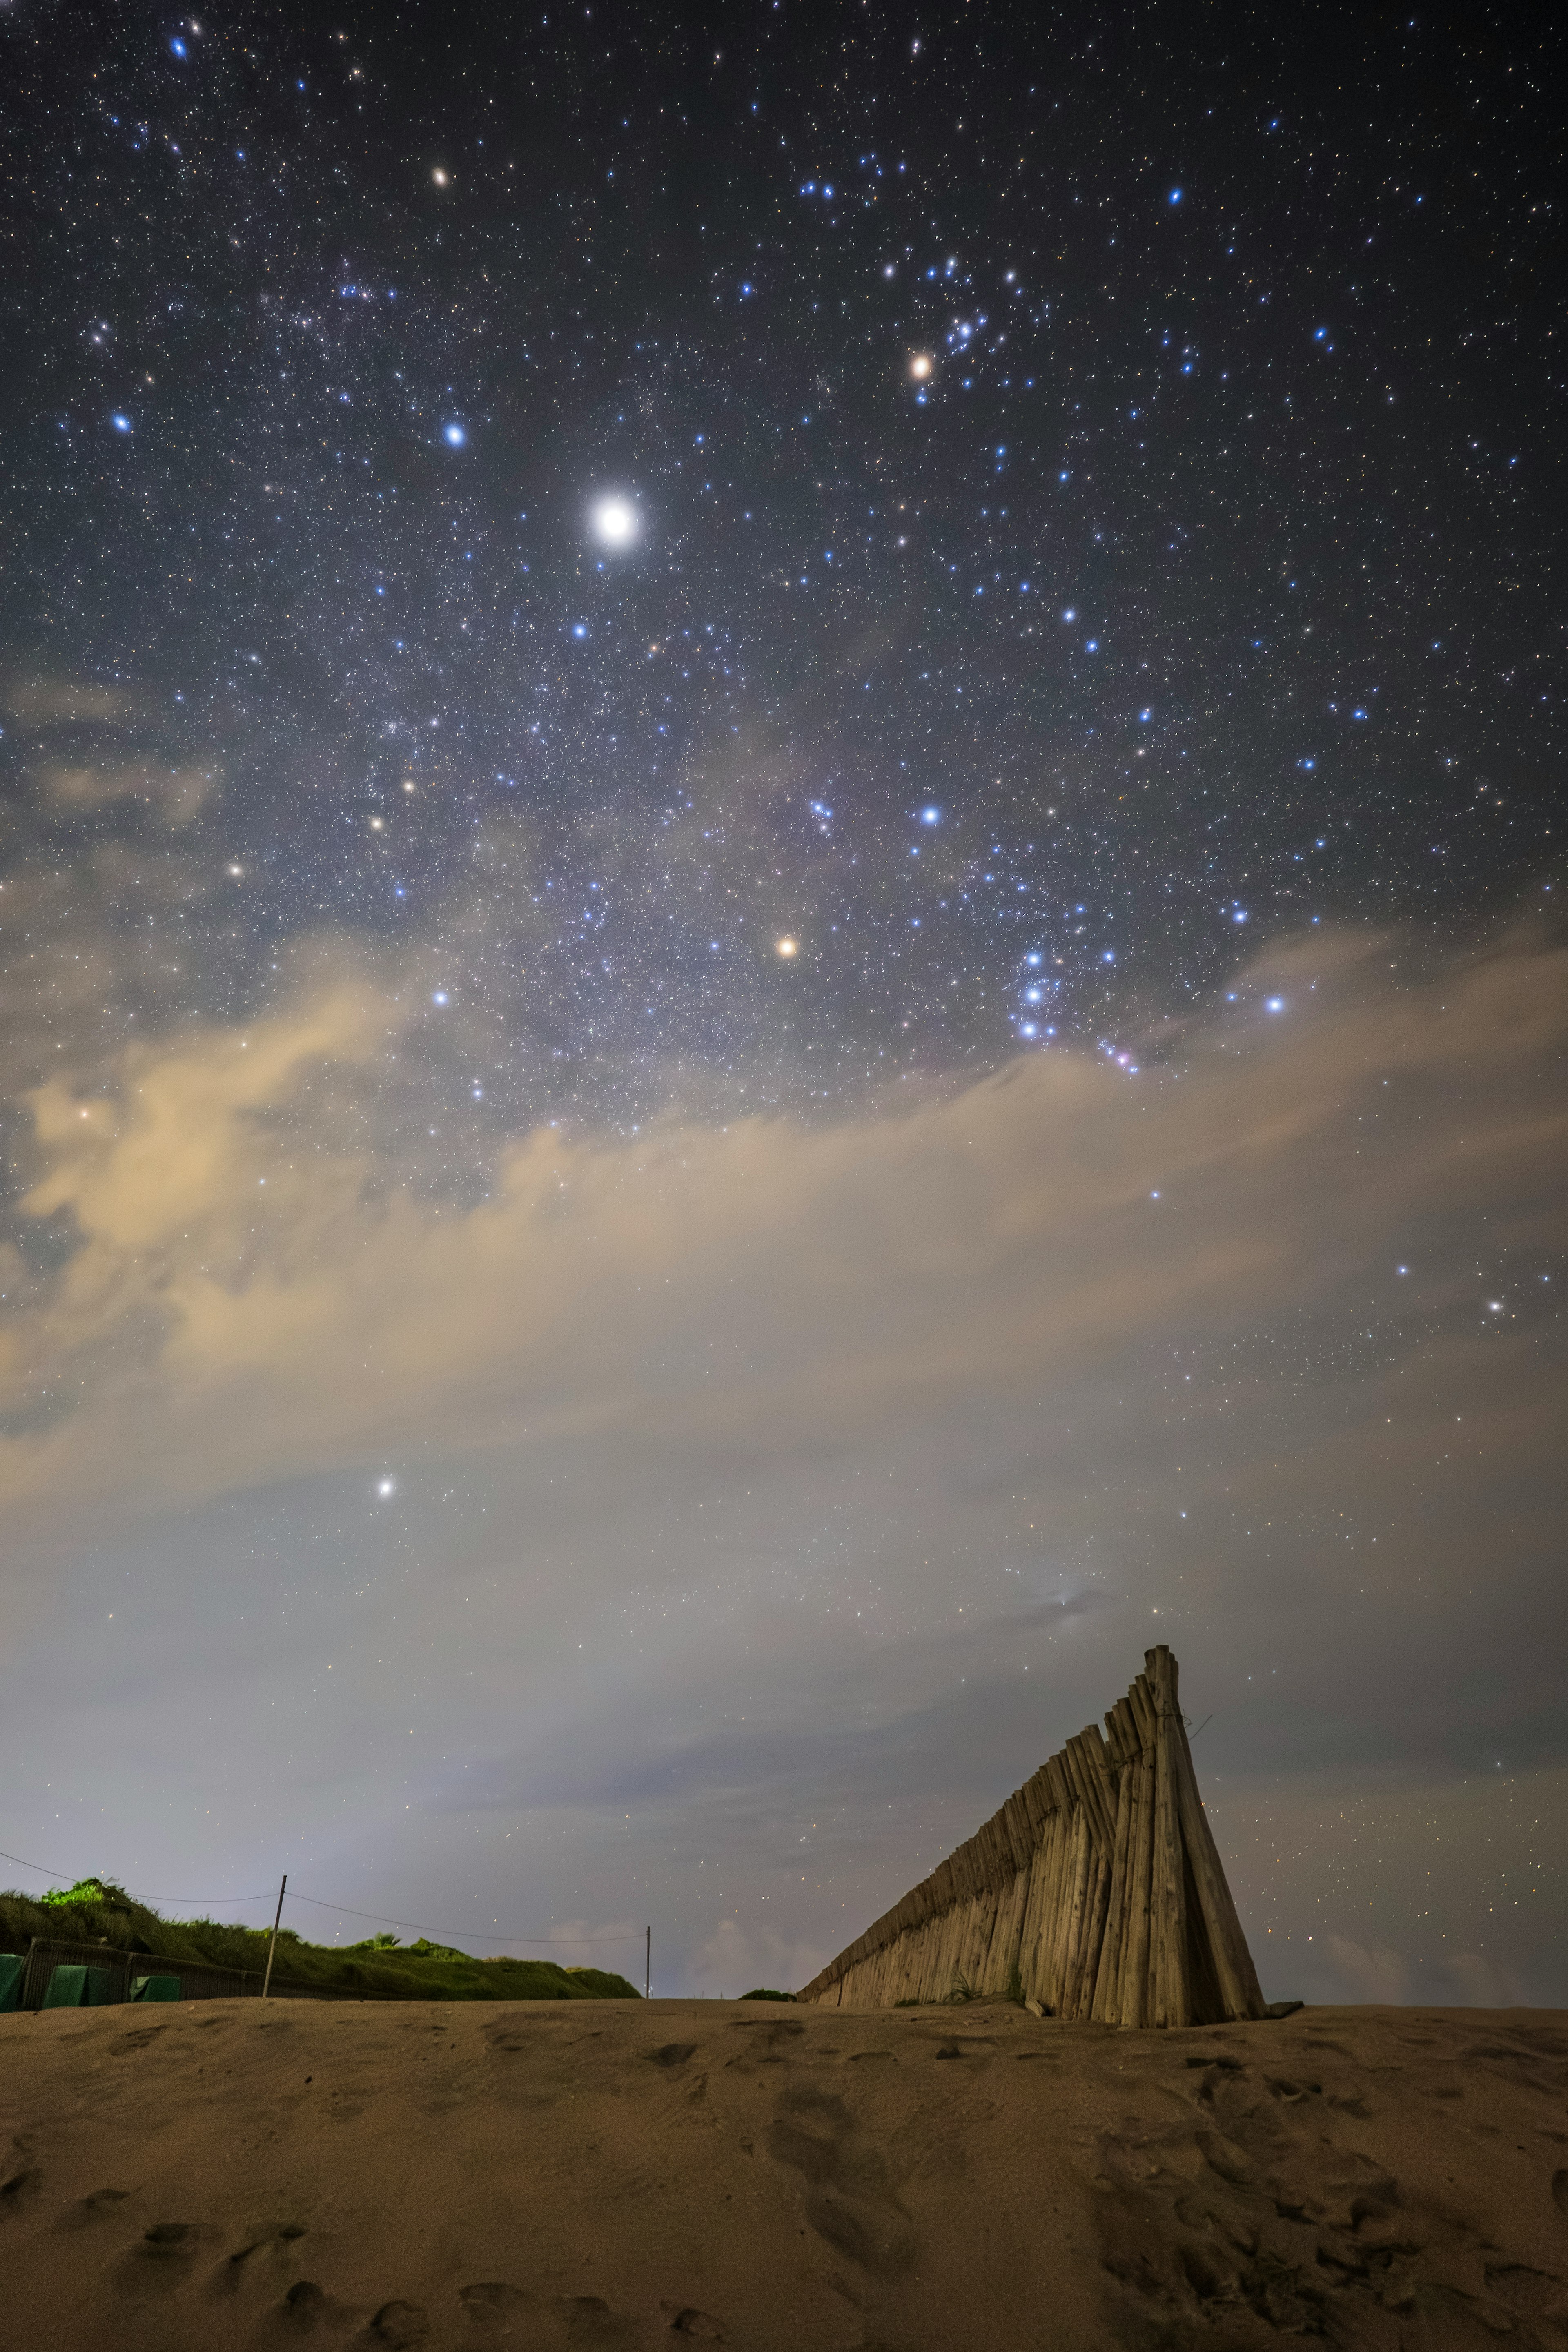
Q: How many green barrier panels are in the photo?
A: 3